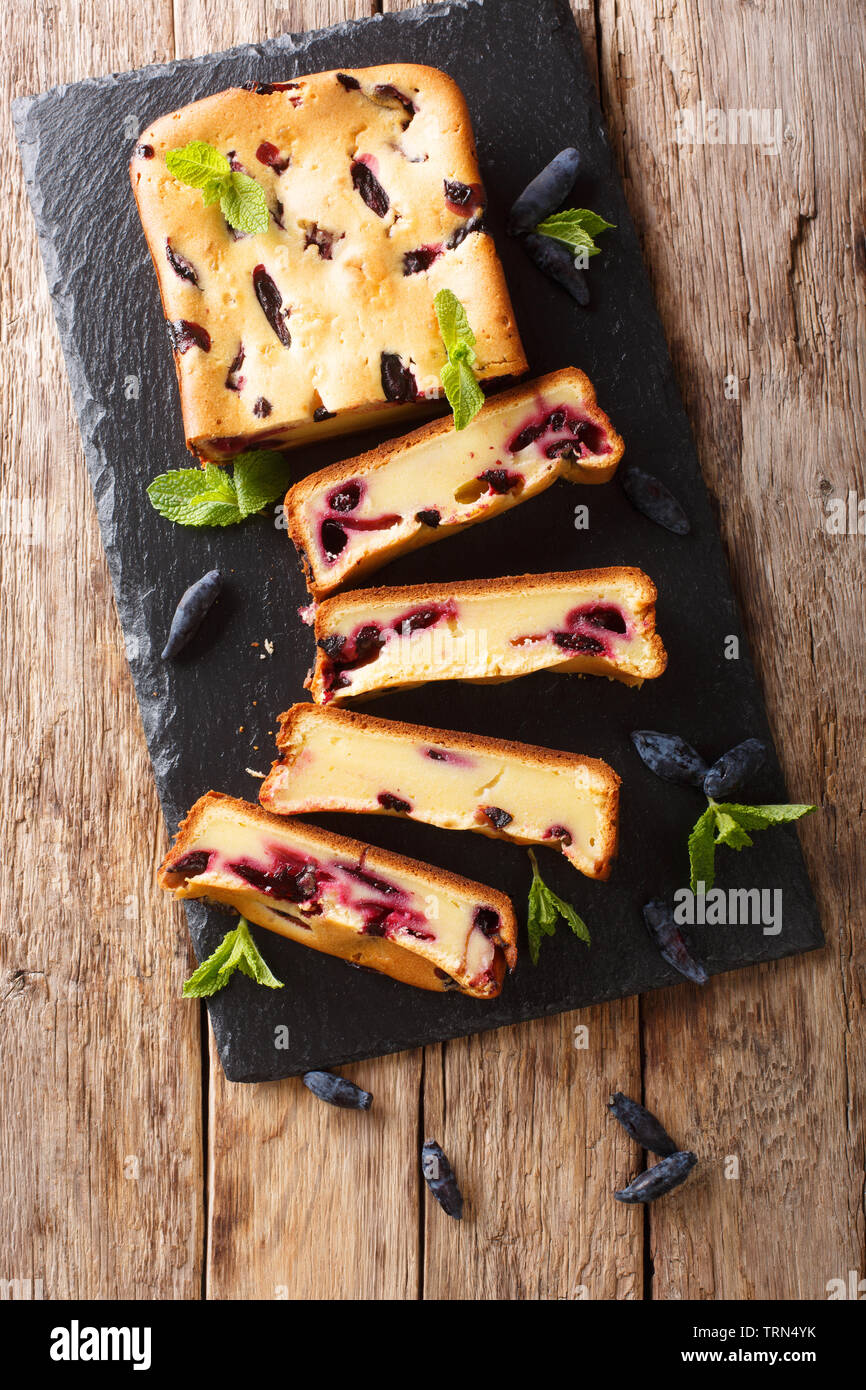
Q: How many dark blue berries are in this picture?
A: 11